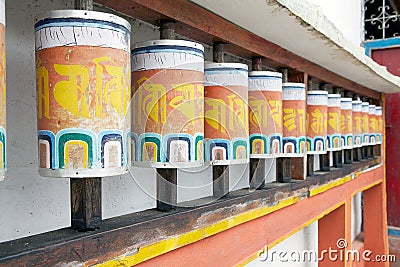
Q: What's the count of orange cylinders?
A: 13